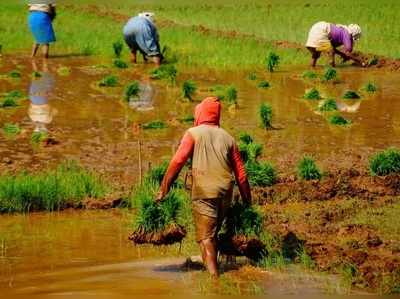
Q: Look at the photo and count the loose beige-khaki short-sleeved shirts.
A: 1